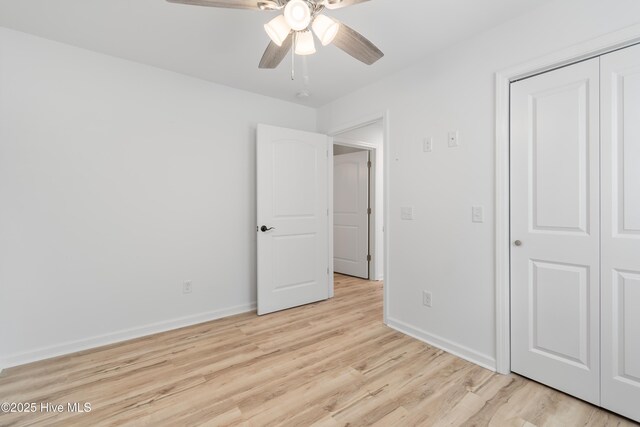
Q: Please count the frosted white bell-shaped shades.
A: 4